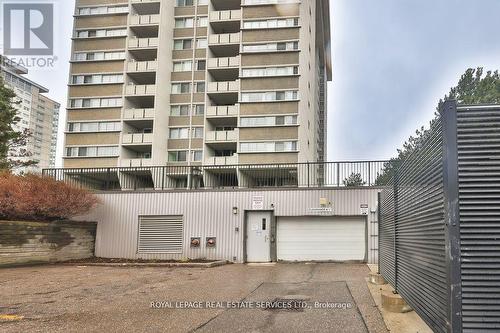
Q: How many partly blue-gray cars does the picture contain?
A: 0